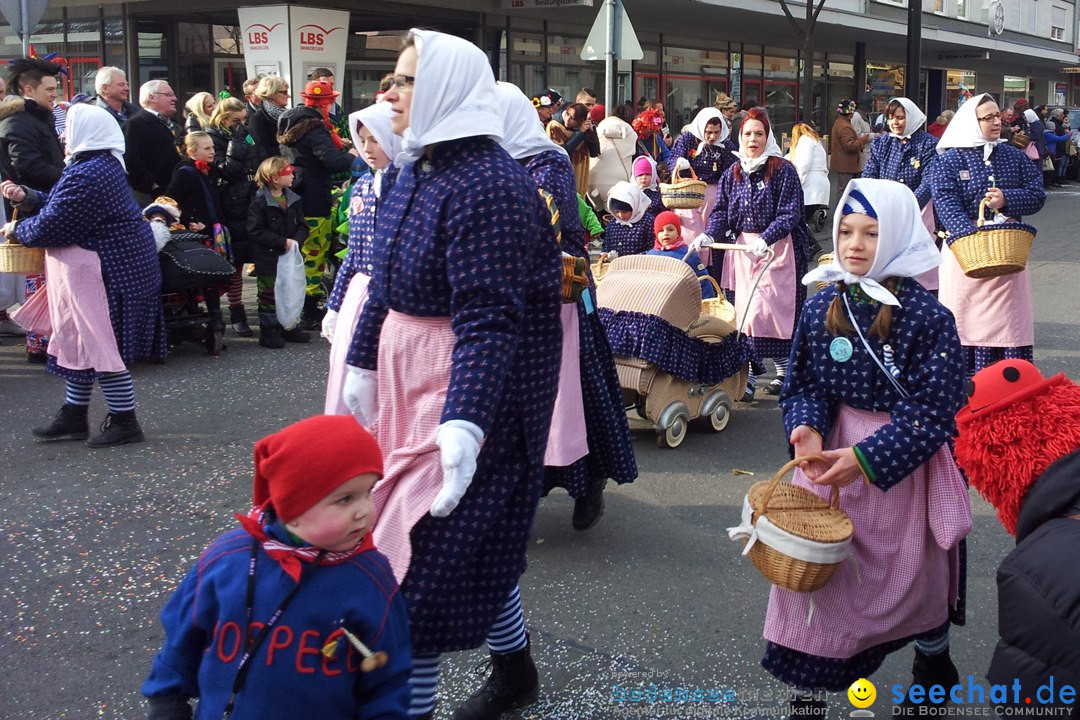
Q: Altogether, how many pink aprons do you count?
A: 9